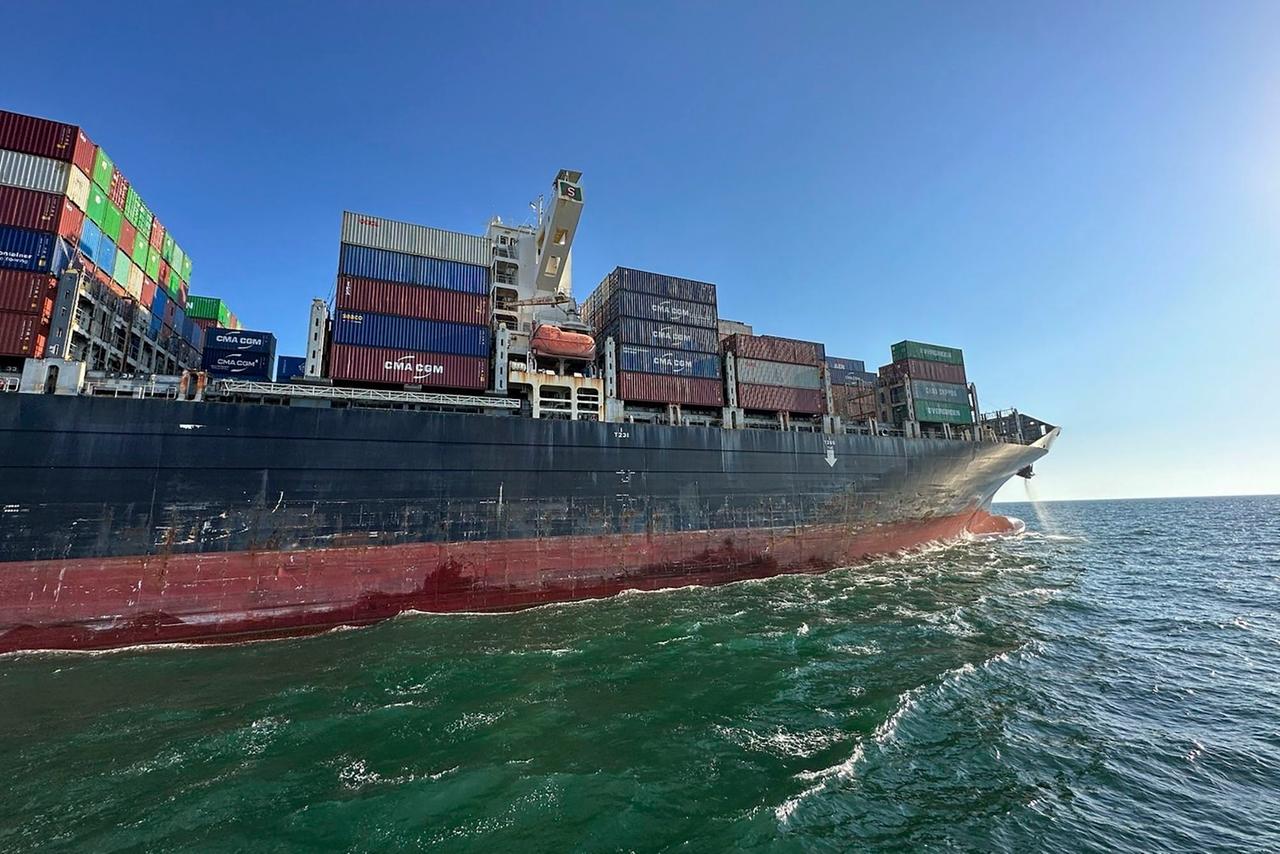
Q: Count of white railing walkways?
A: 1